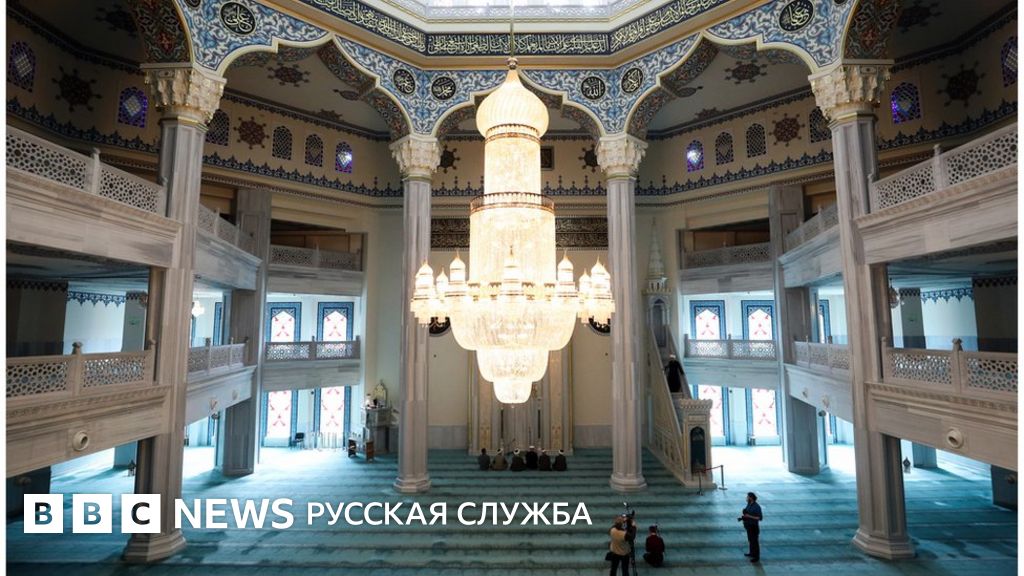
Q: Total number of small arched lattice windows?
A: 12